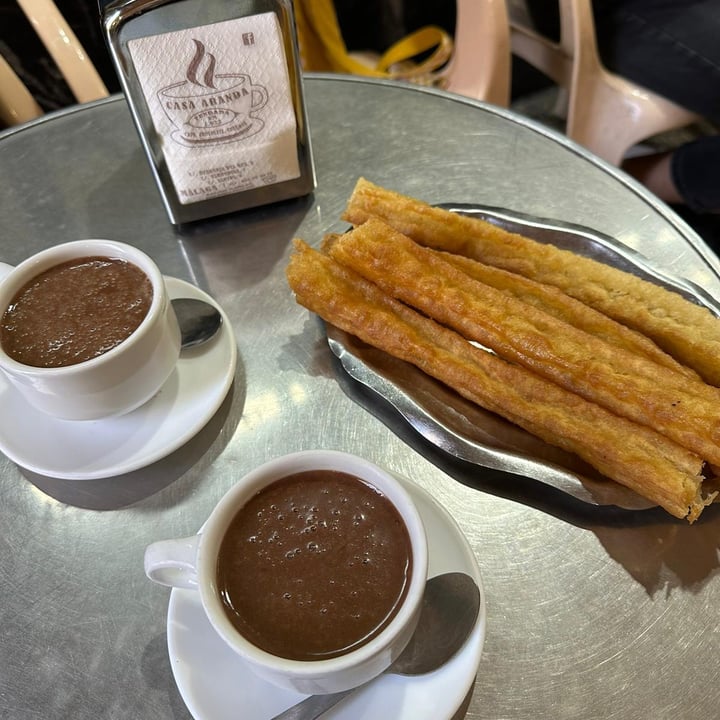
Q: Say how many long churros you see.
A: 4